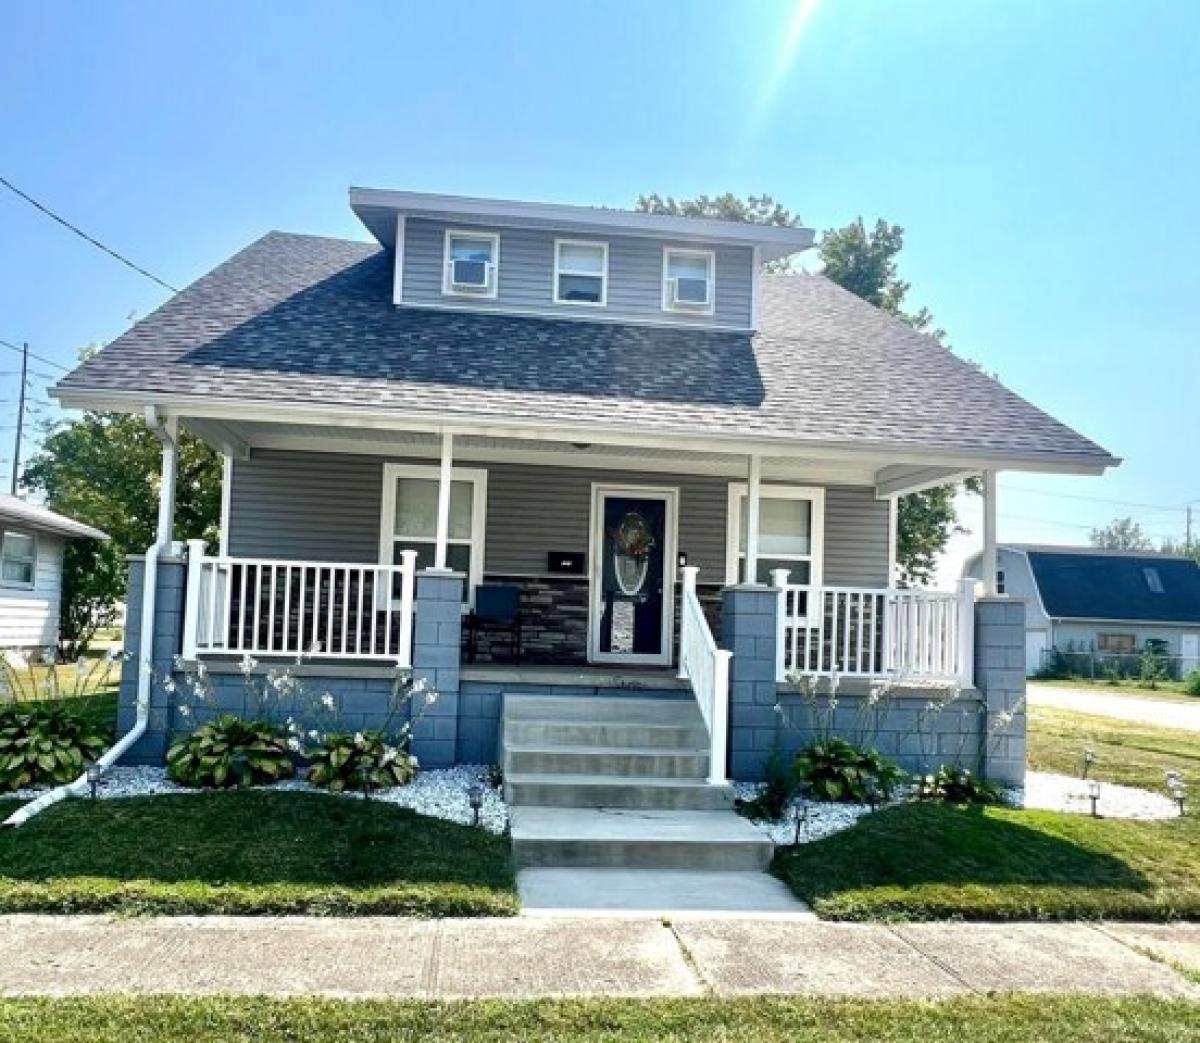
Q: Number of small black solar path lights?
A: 9